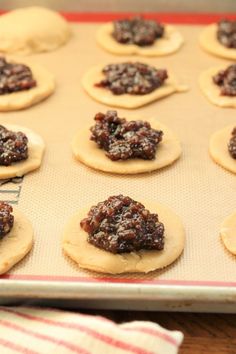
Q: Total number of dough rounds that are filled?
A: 10